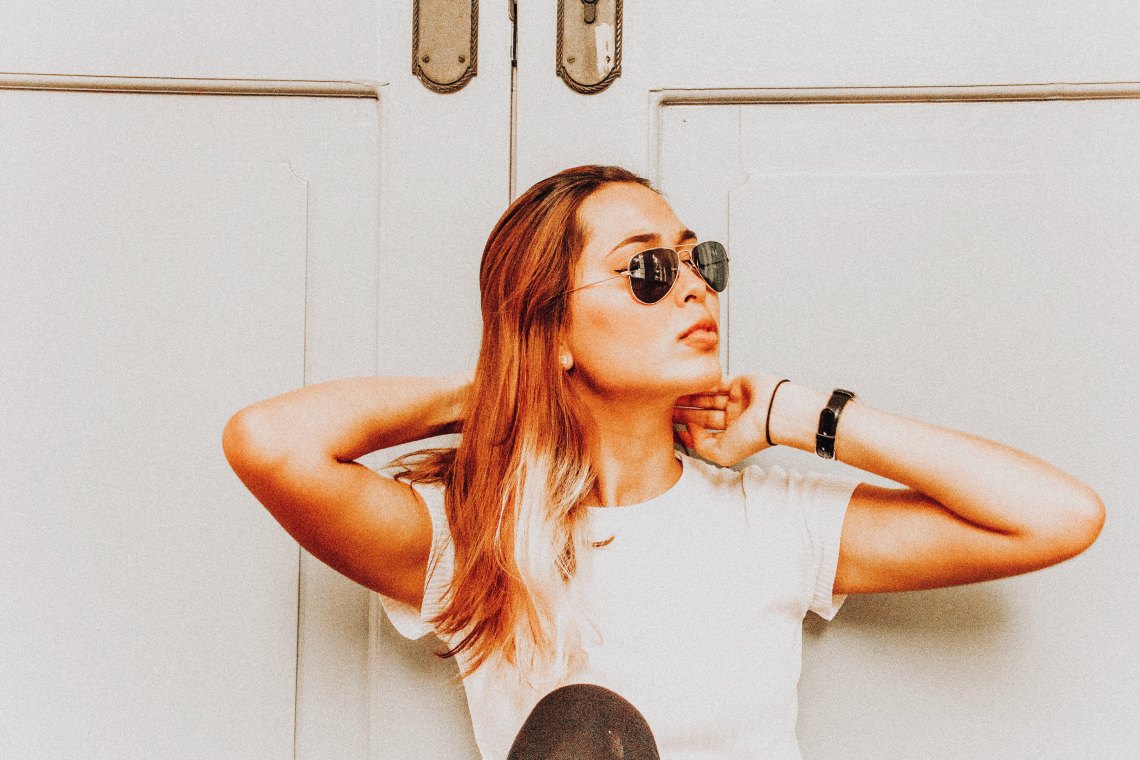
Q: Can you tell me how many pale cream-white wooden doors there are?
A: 2